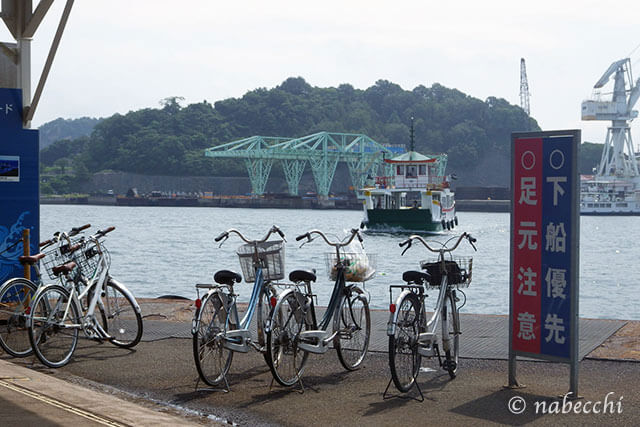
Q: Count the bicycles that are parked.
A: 5